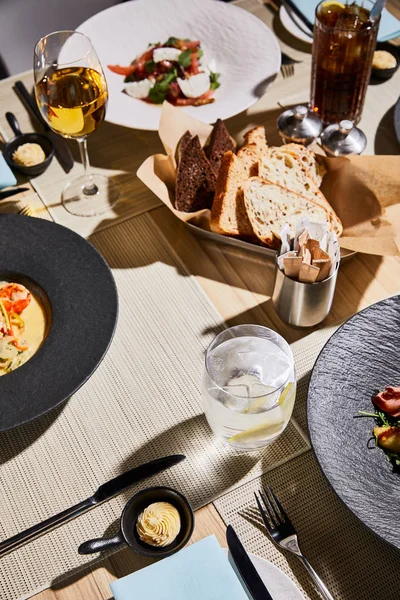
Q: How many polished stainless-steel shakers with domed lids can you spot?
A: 2